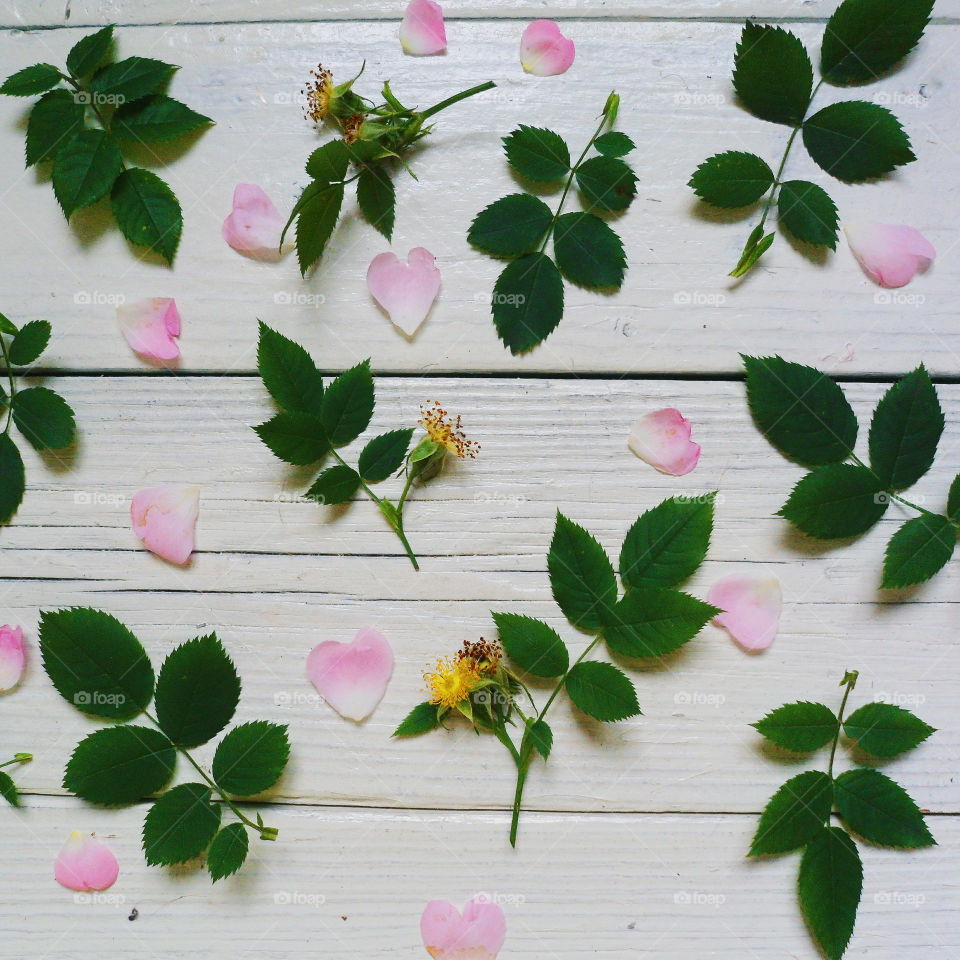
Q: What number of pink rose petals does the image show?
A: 13